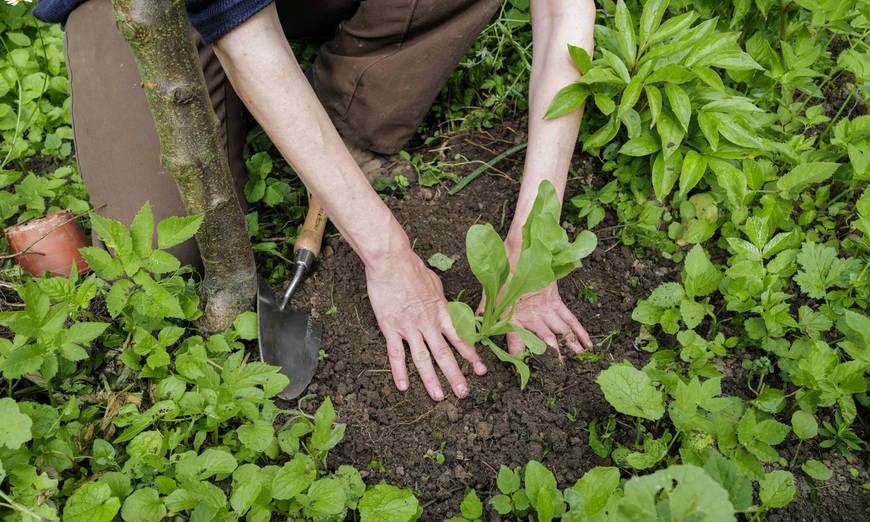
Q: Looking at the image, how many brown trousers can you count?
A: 1